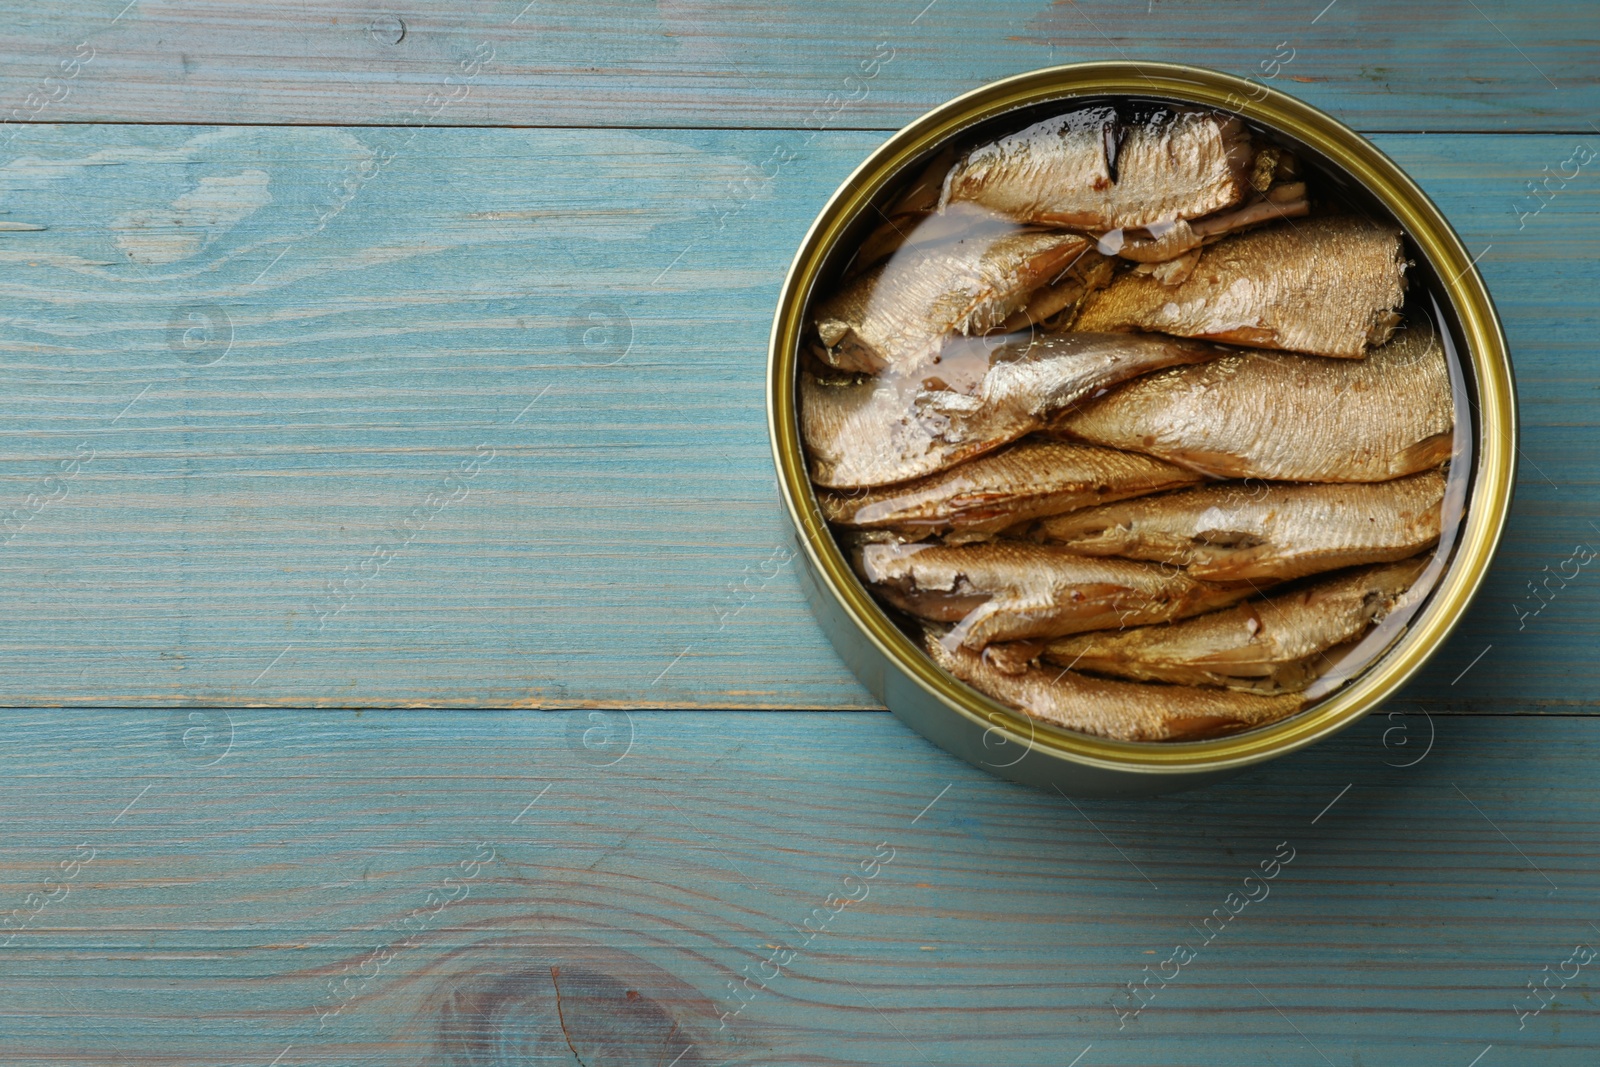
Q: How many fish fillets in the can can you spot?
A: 10